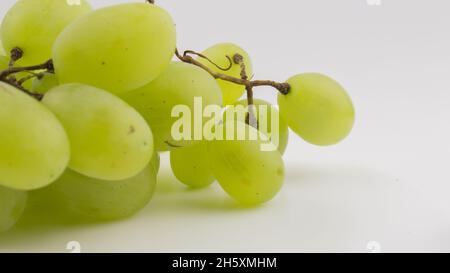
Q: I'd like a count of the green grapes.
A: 12